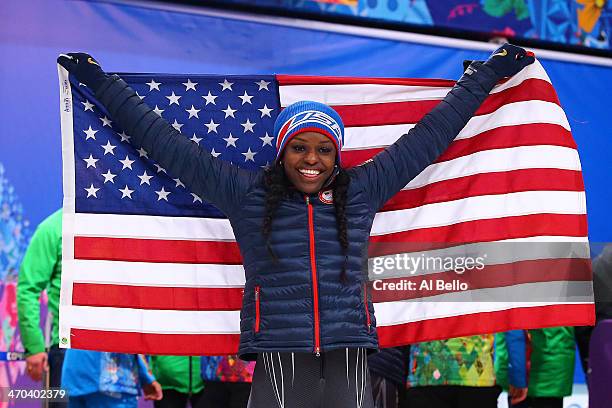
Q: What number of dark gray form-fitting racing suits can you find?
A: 1